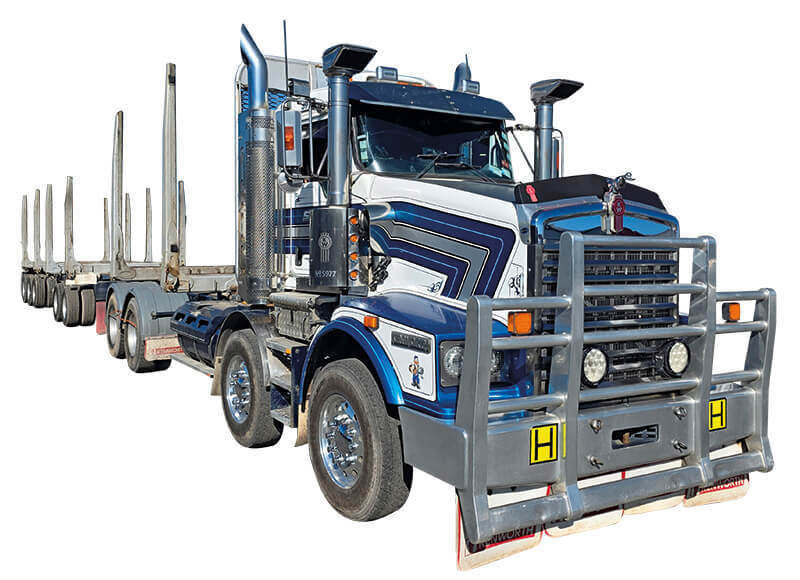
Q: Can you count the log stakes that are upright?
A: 10